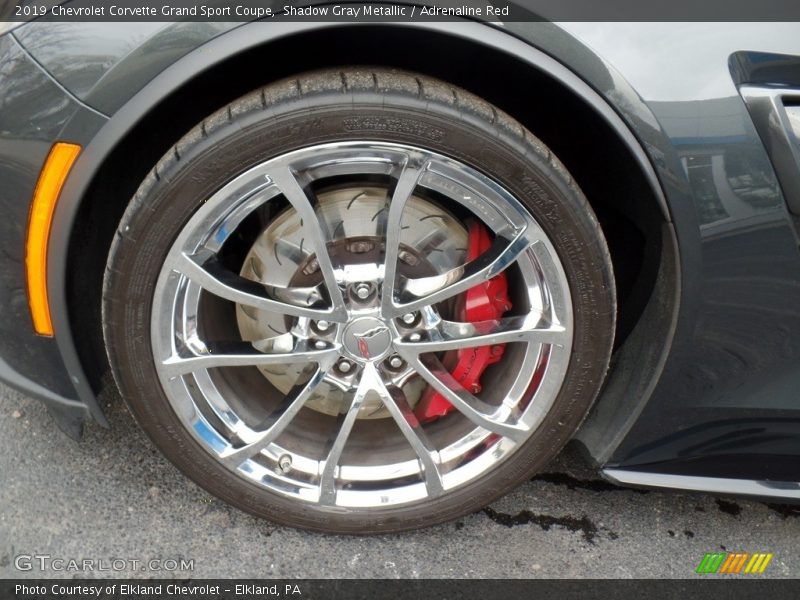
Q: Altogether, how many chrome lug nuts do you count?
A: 5